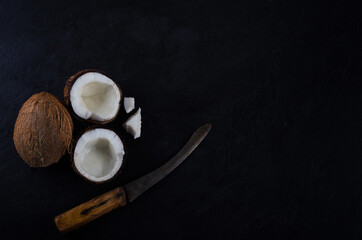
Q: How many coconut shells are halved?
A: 2